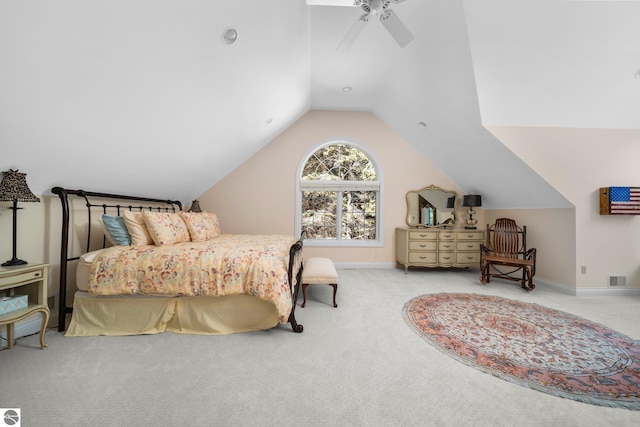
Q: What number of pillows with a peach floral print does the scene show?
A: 2